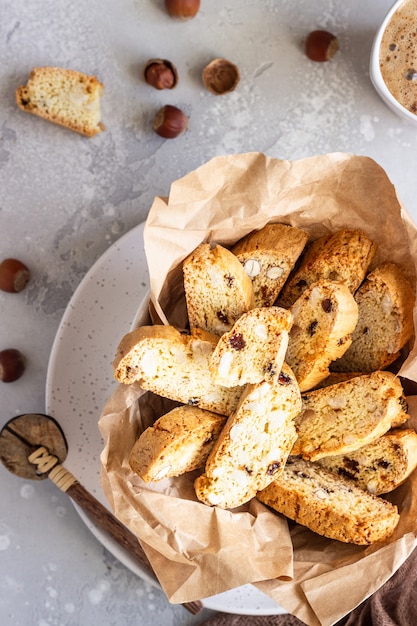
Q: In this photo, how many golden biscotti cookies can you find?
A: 13